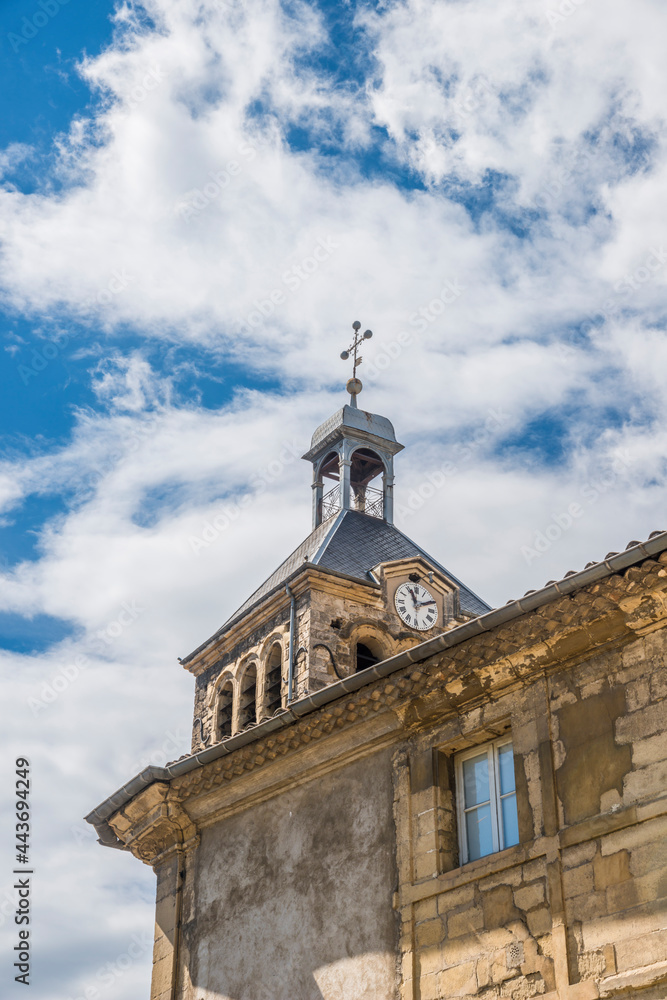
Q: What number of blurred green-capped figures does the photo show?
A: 0